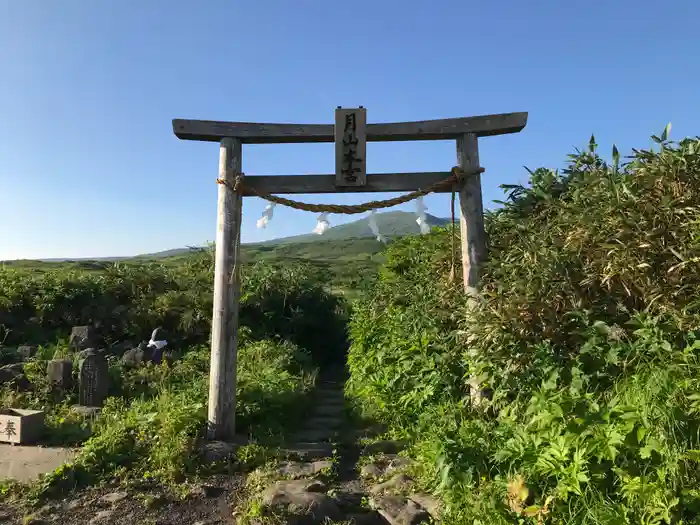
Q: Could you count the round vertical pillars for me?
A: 2